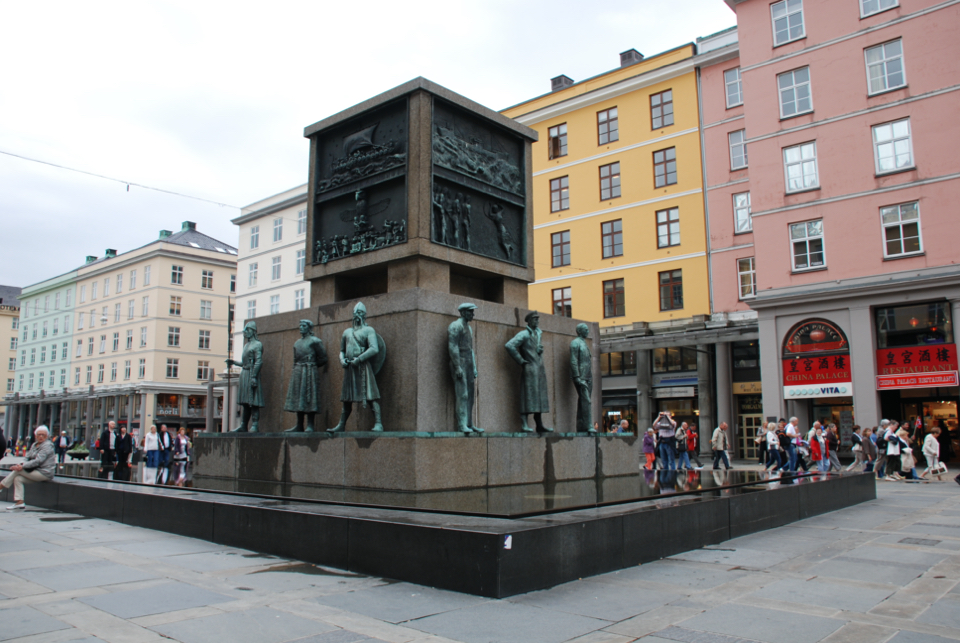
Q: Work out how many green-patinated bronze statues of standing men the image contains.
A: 6